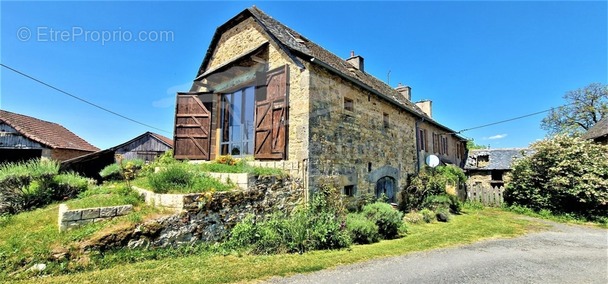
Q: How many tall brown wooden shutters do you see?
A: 2